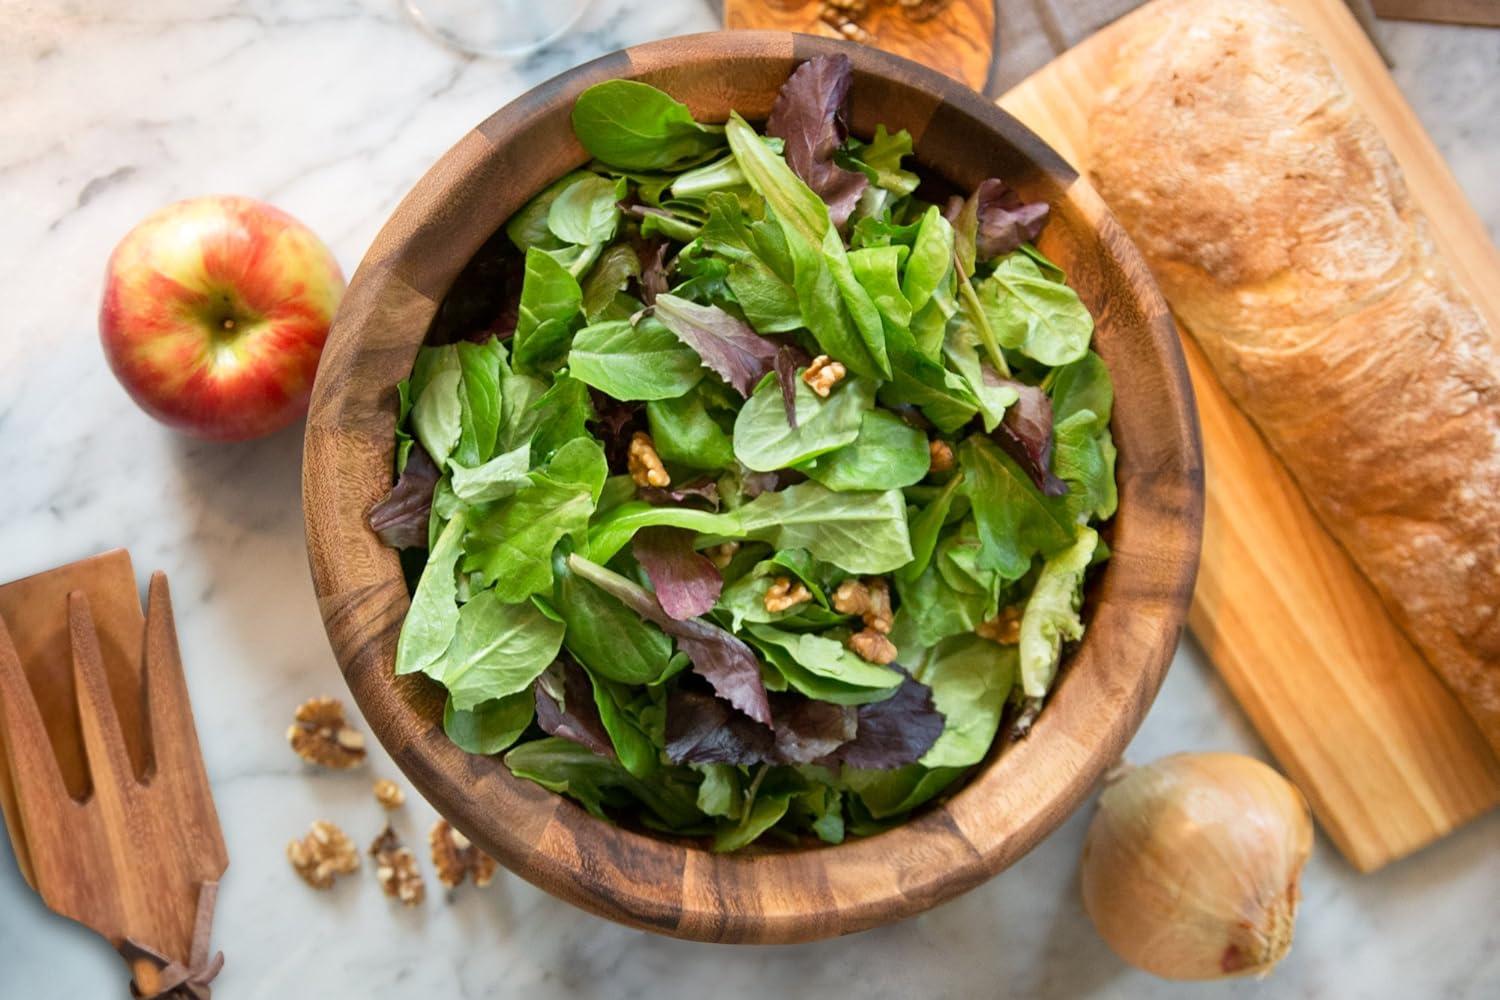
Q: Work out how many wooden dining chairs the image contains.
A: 0